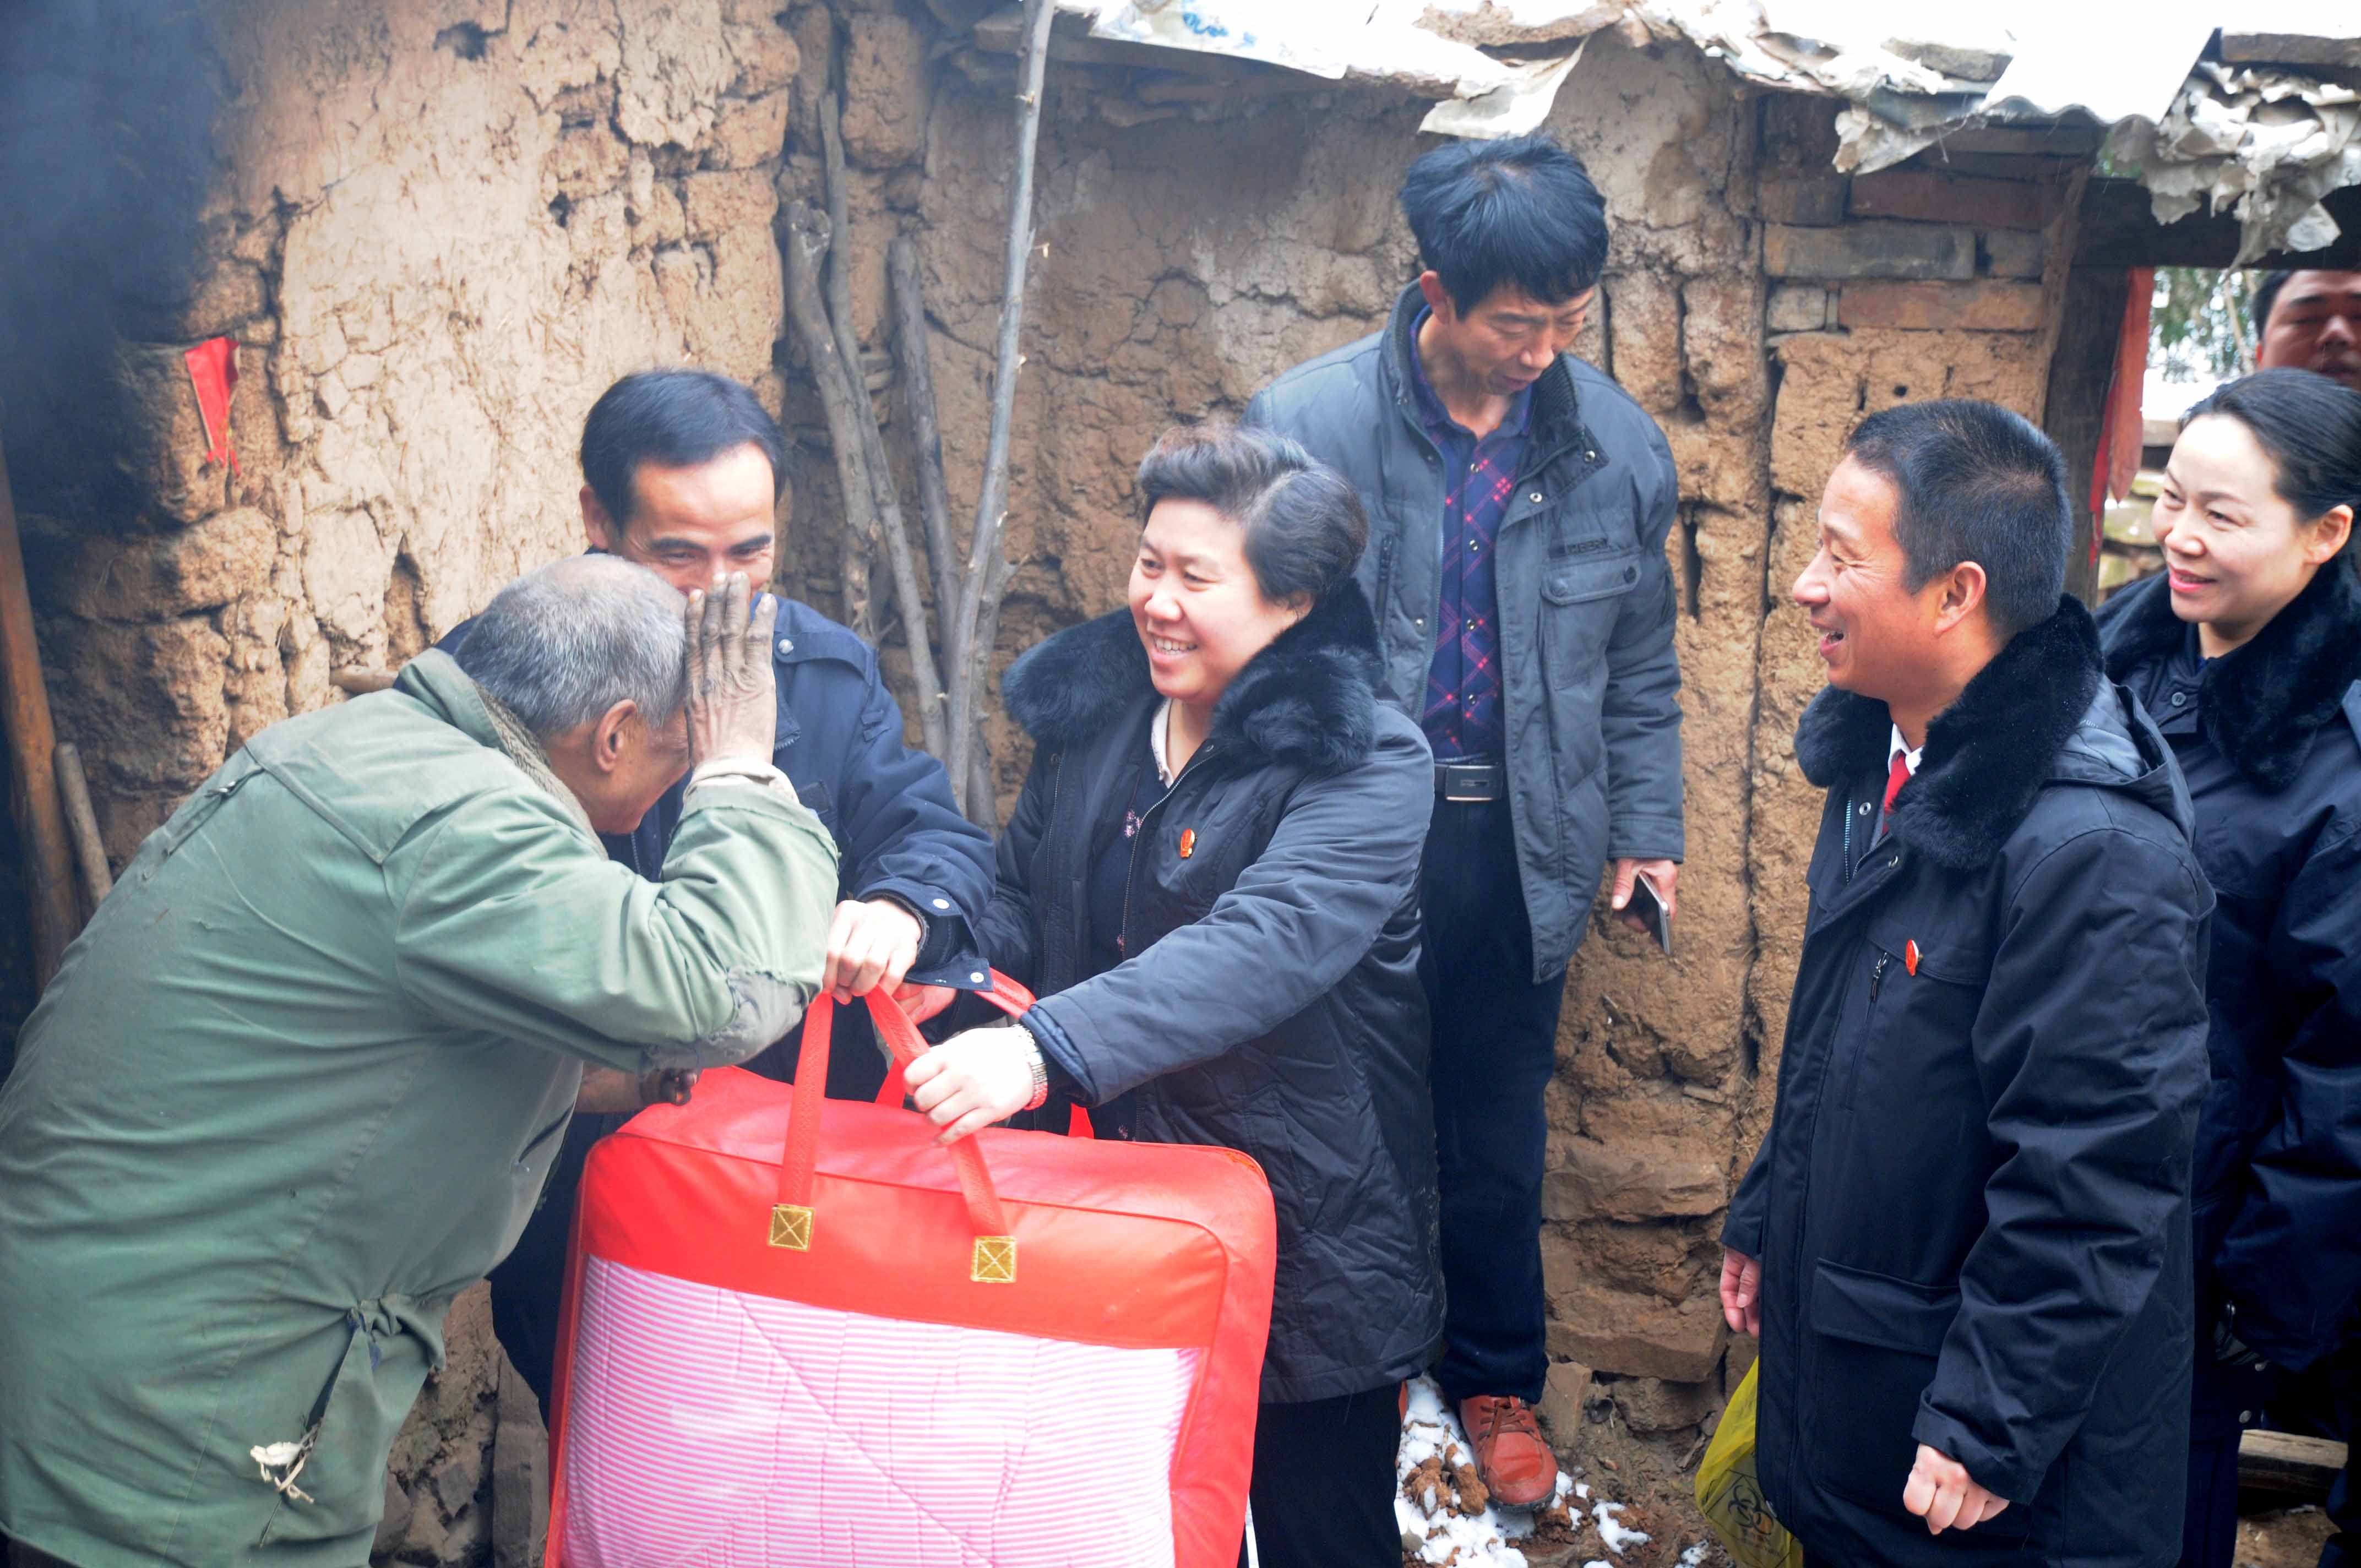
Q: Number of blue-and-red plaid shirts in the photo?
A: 1